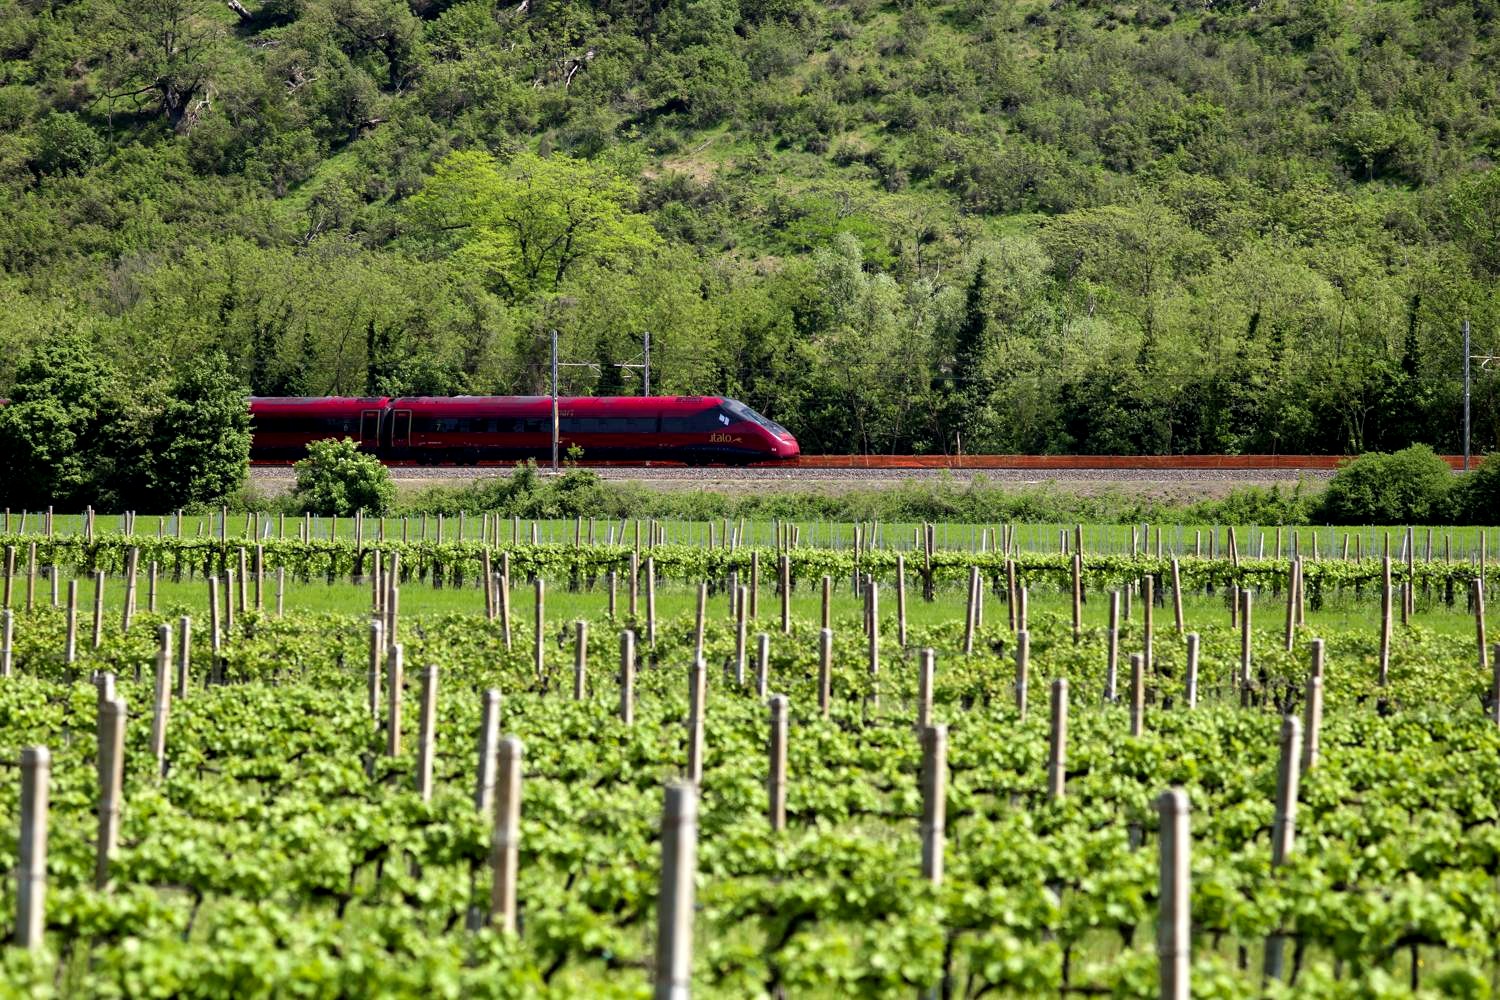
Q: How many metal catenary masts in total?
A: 3